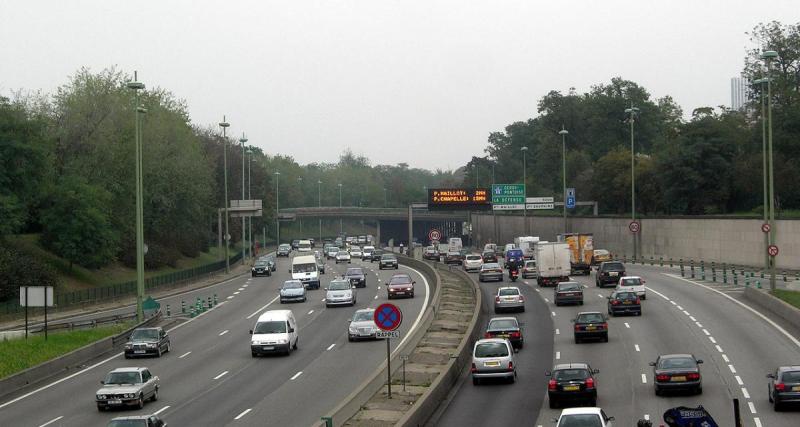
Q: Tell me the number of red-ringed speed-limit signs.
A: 2